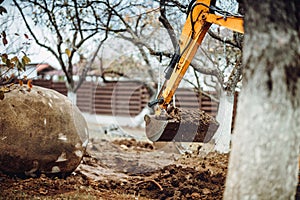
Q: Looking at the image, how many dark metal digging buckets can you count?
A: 1